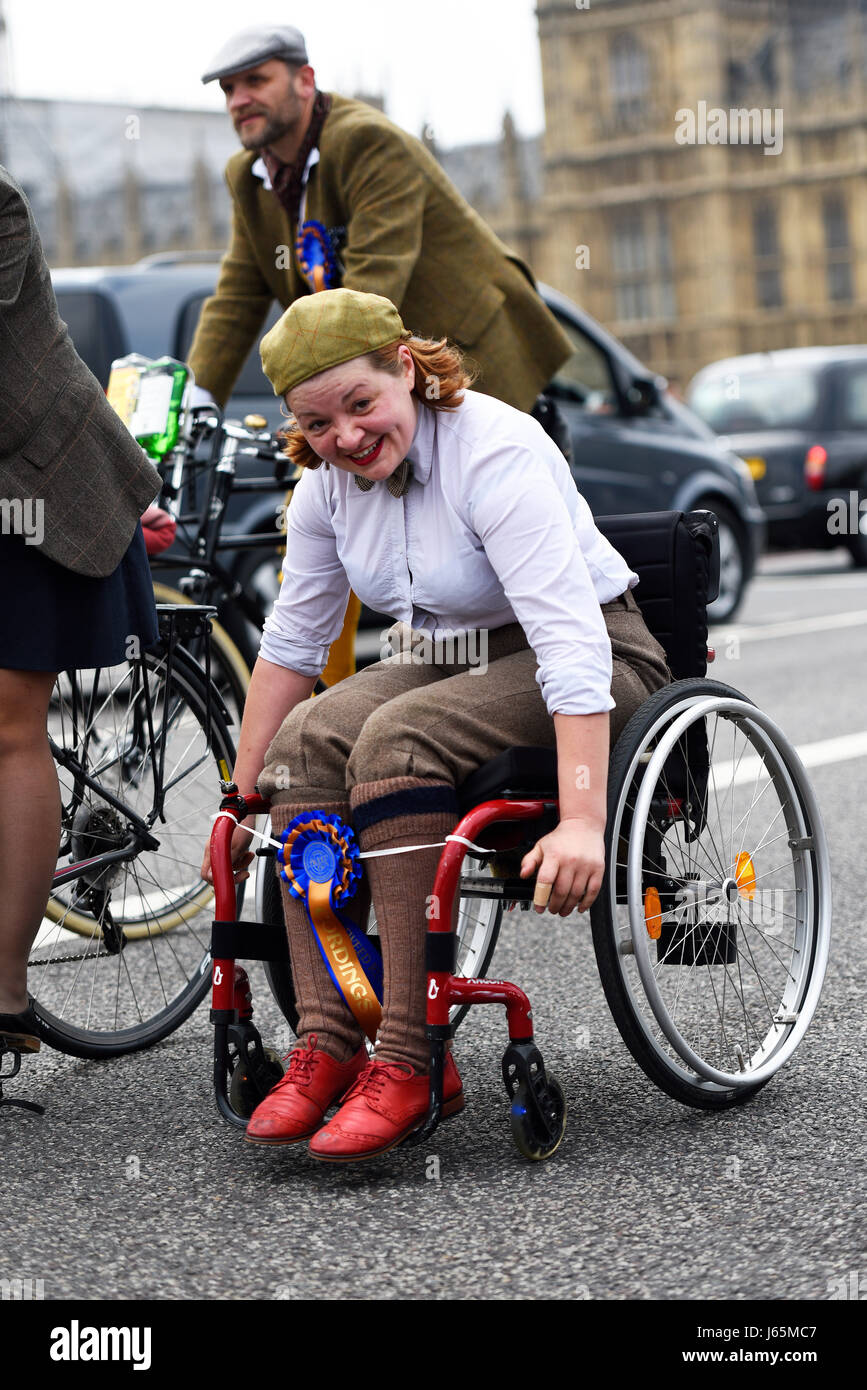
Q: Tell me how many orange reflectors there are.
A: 2